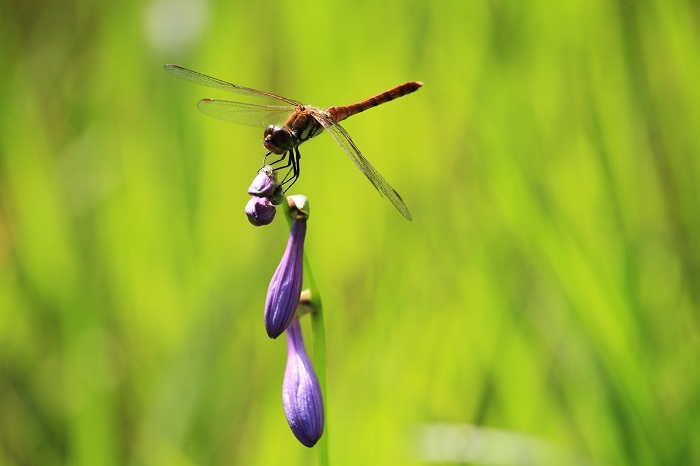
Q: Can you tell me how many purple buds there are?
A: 4